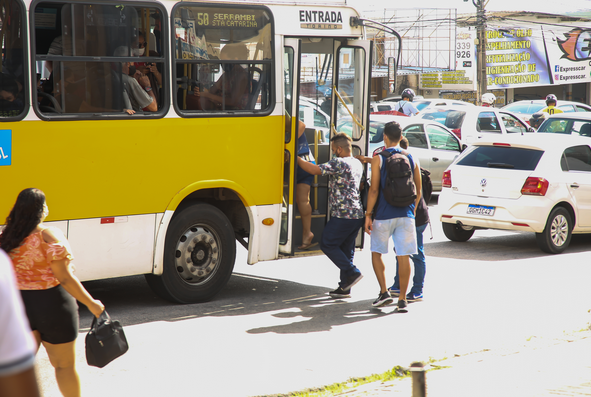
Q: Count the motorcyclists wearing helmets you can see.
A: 3